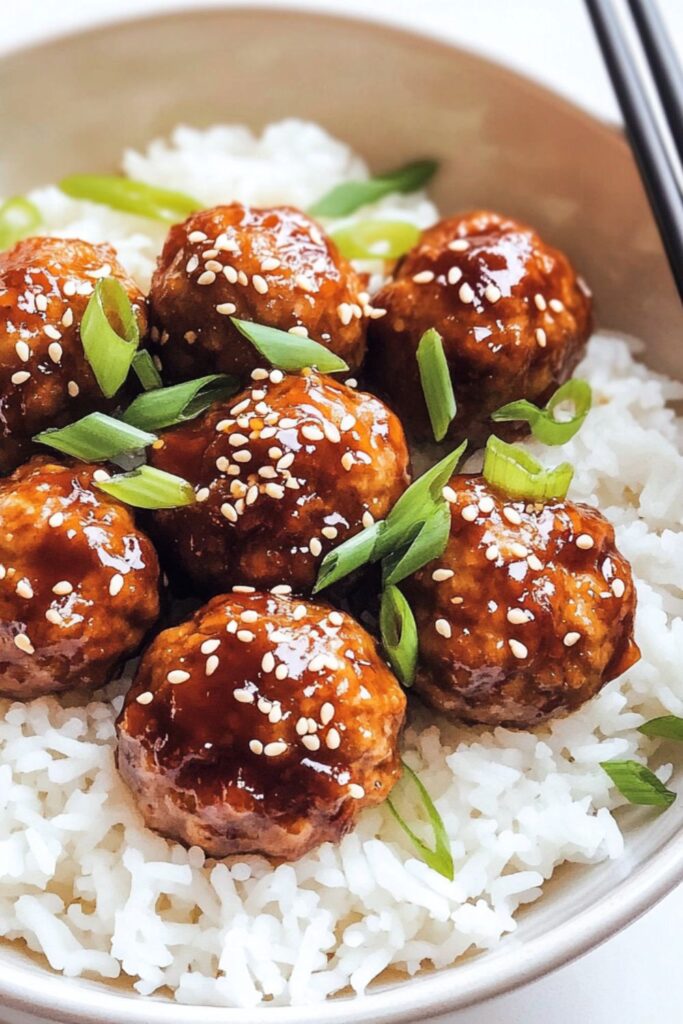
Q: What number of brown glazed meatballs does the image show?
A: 7